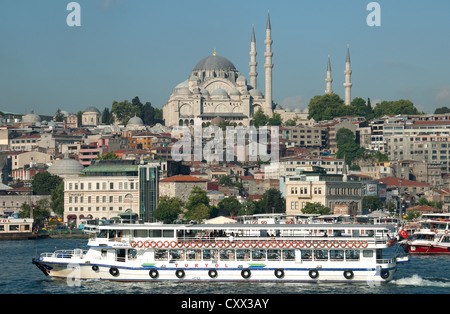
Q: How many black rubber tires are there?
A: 10